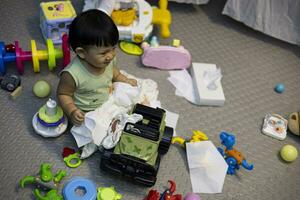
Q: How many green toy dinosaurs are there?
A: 1